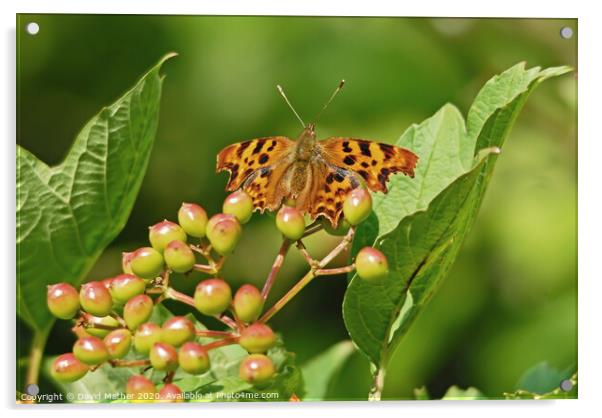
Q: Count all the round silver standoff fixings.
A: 4